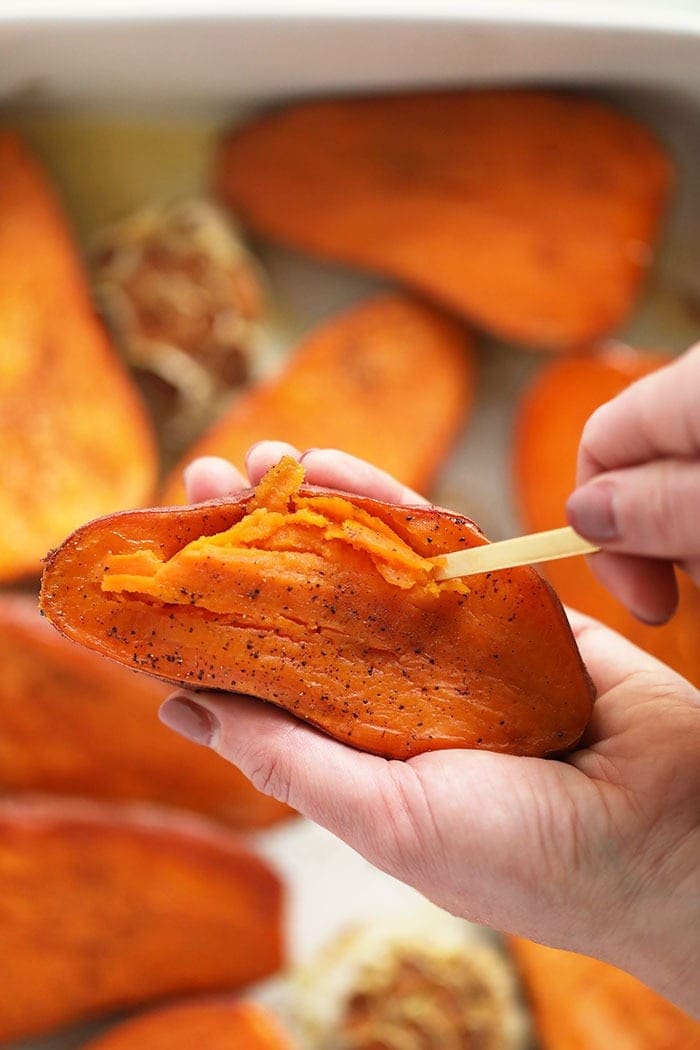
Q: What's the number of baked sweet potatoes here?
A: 9